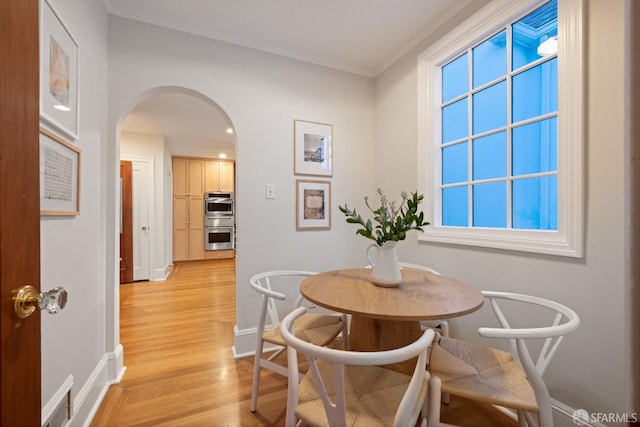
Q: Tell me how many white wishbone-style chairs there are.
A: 4